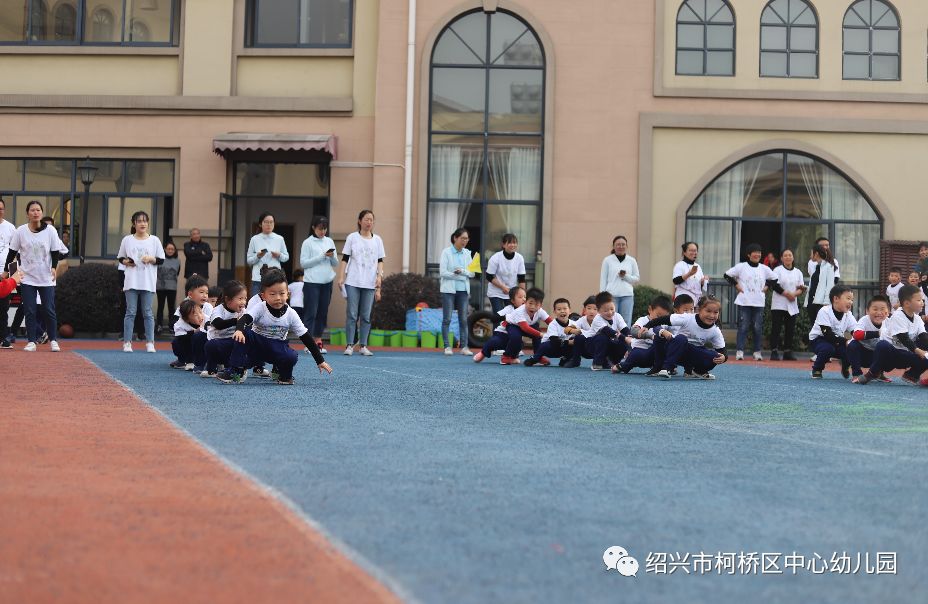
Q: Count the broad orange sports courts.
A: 1